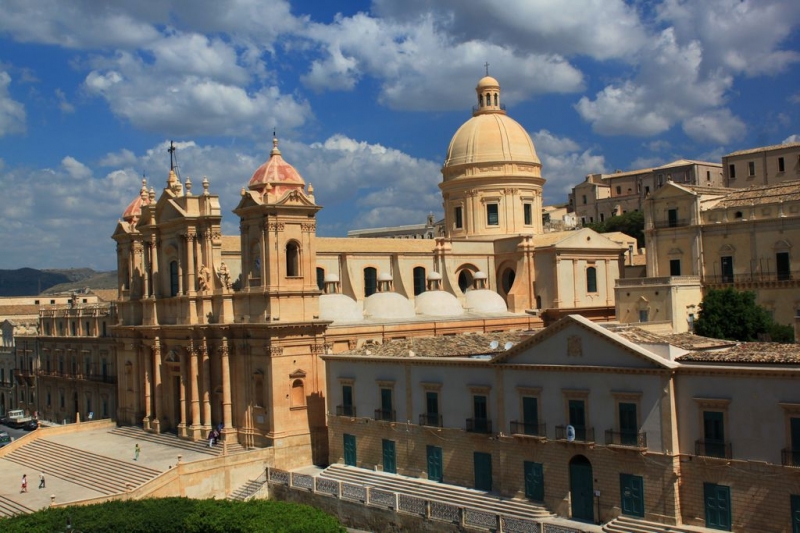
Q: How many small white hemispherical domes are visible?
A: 4